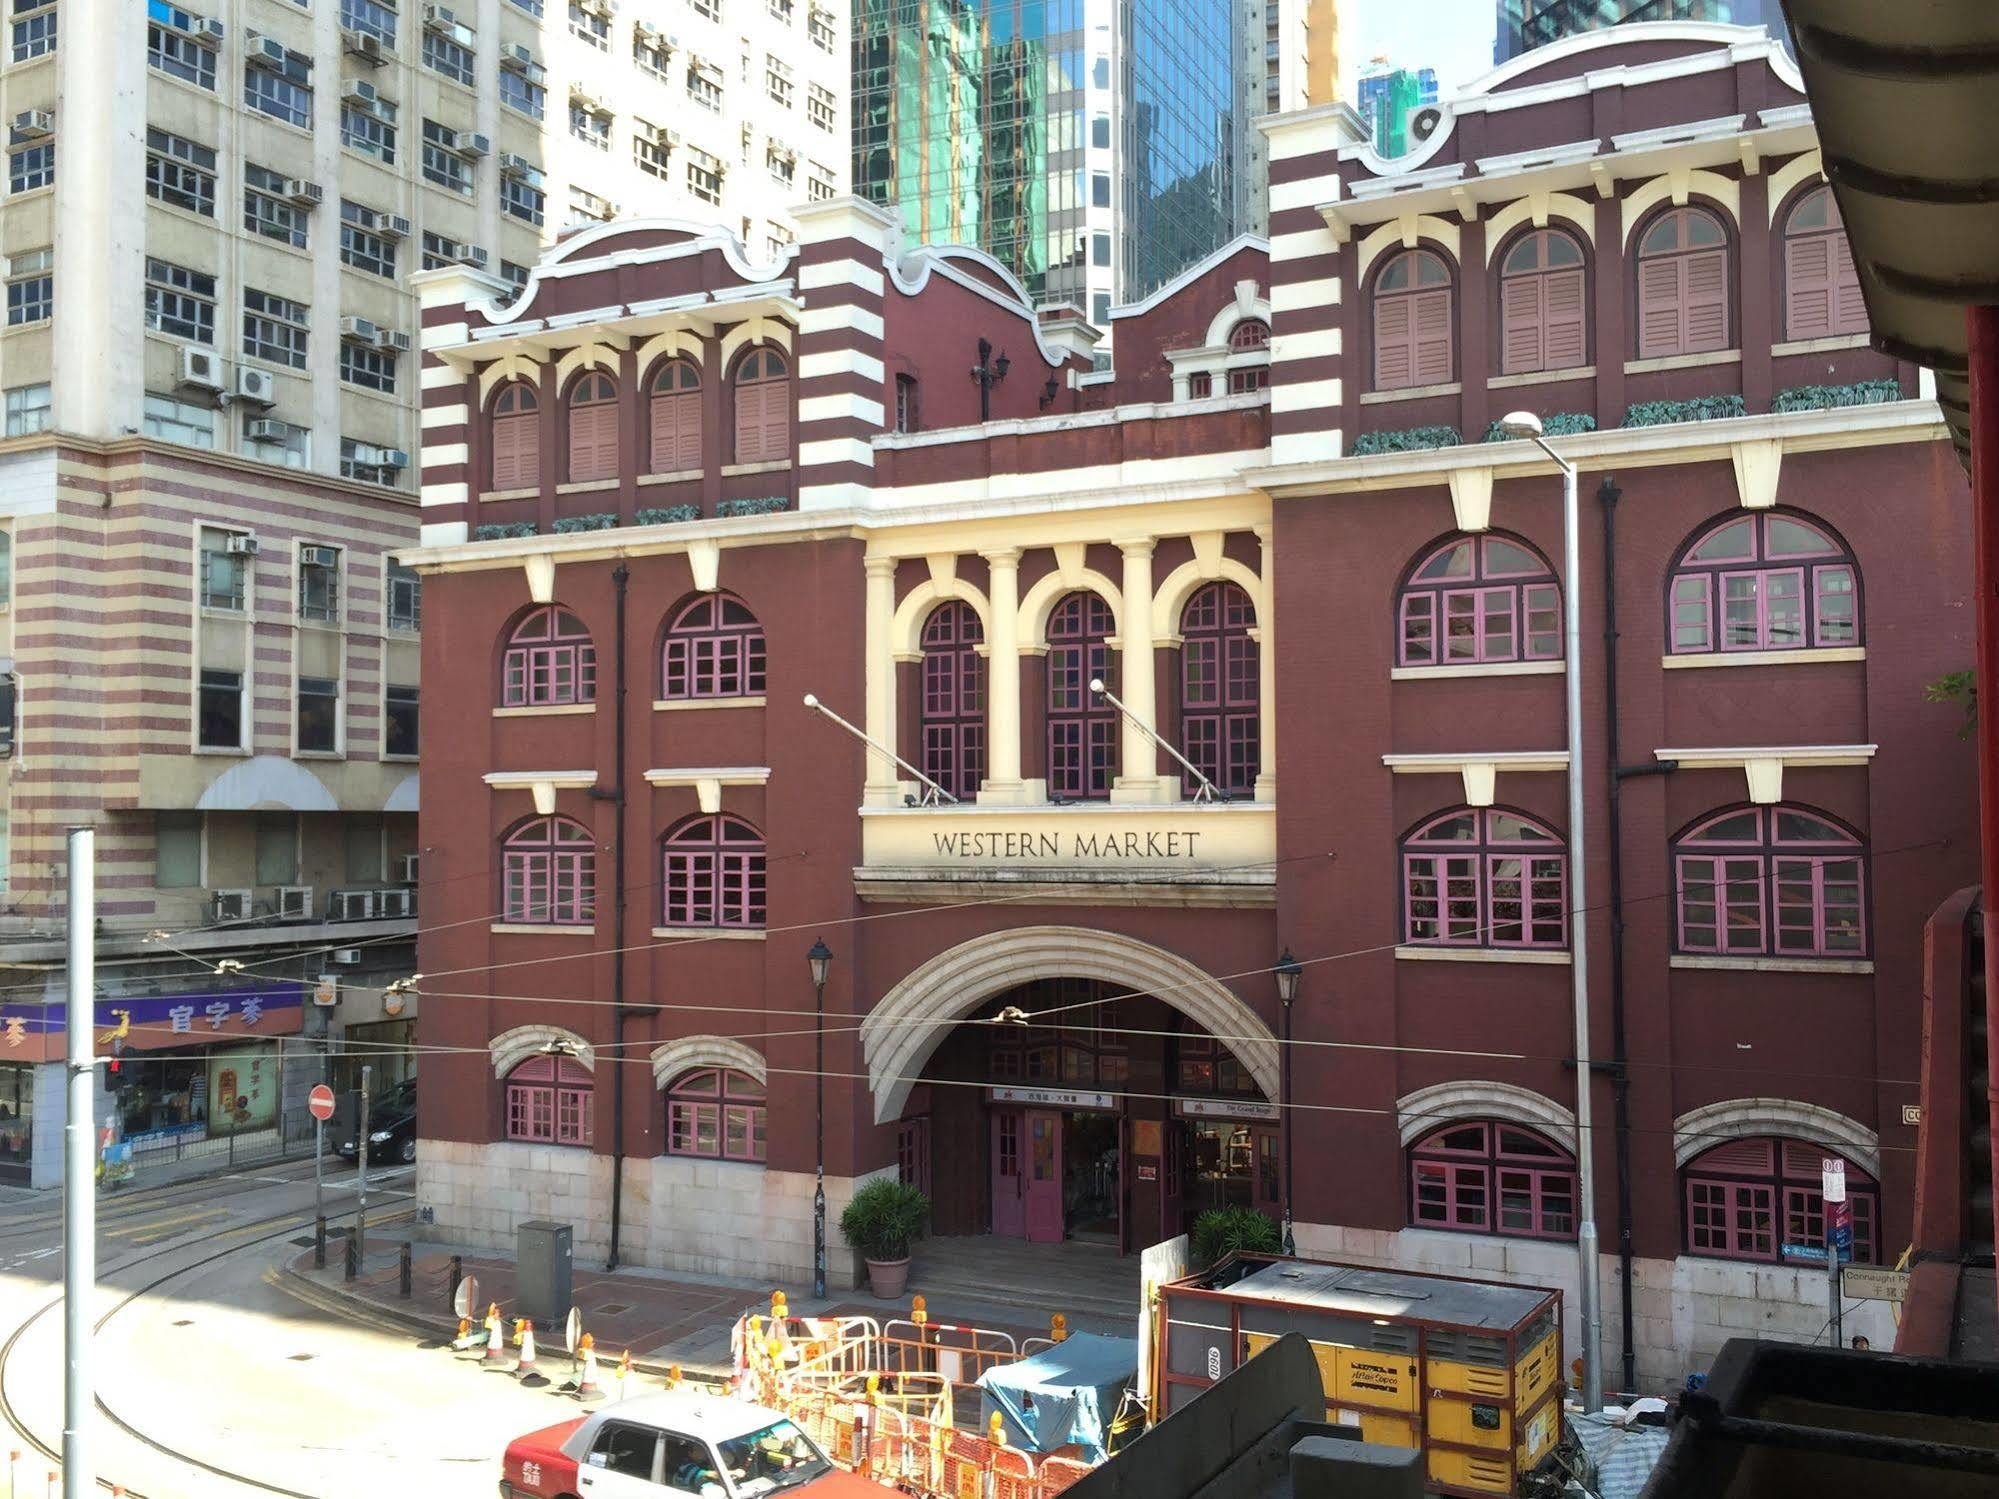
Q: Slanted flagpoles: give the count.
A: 2